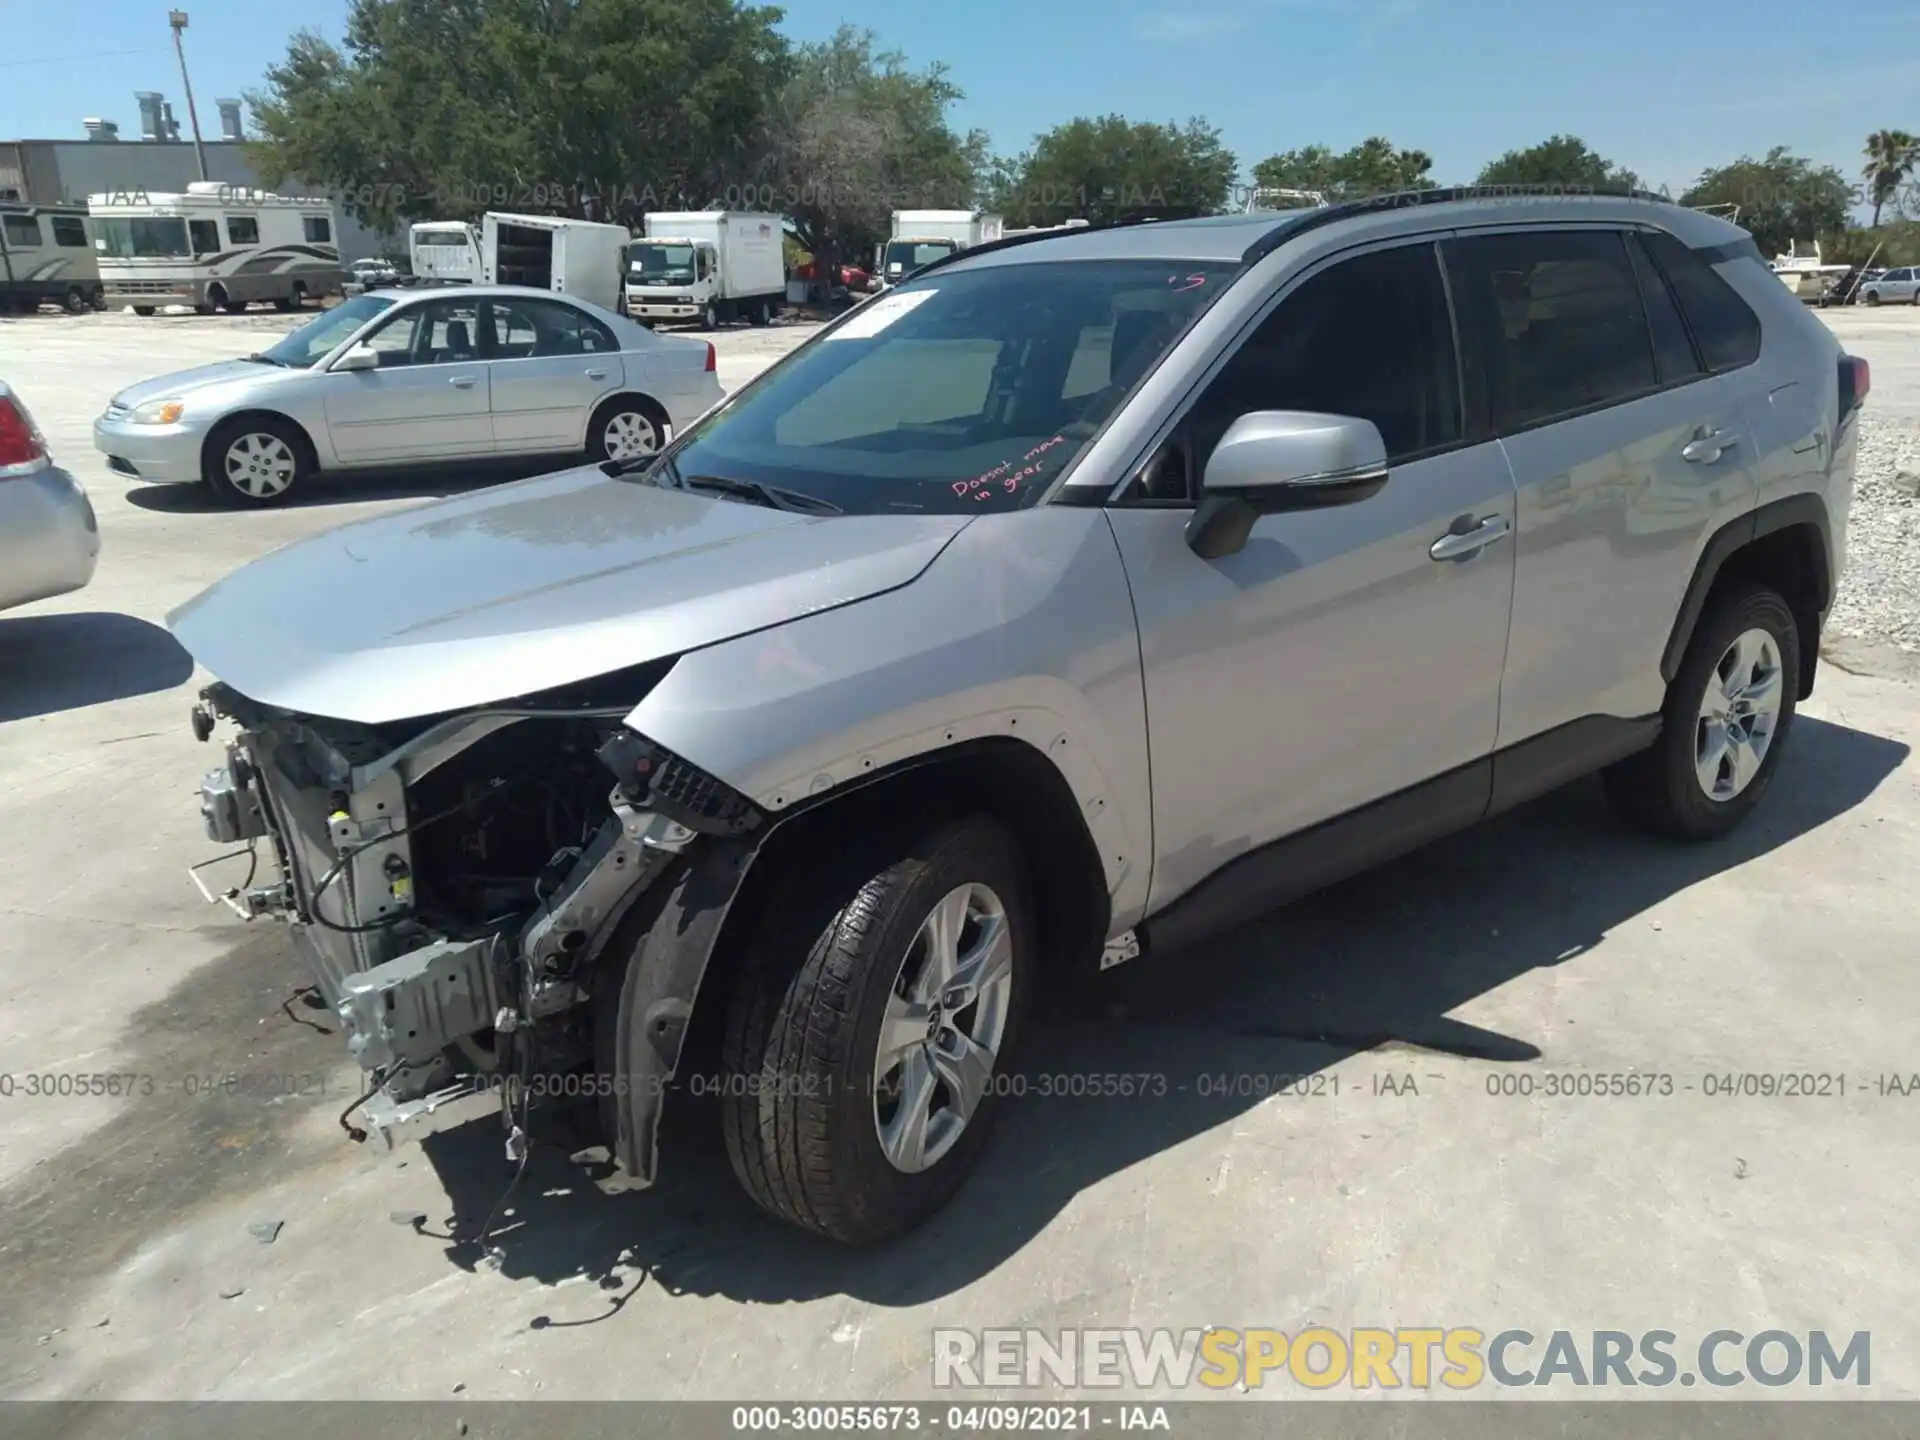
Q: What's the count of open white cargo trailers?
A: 1